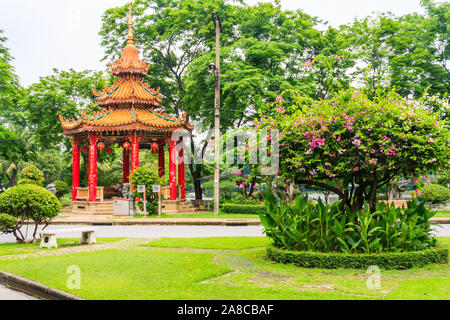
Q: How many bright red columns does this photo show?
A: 5